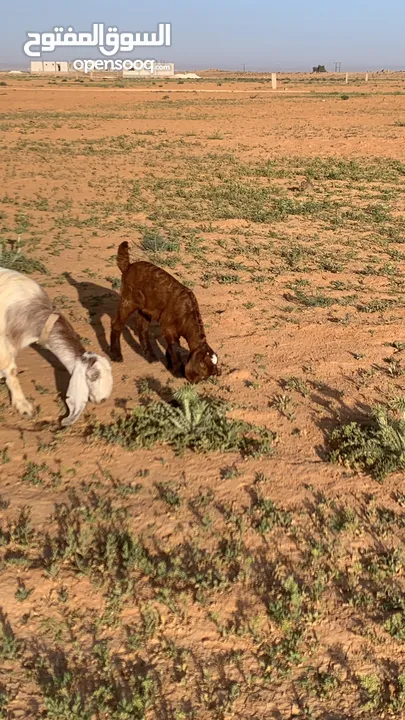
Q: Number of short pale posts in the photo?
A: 3